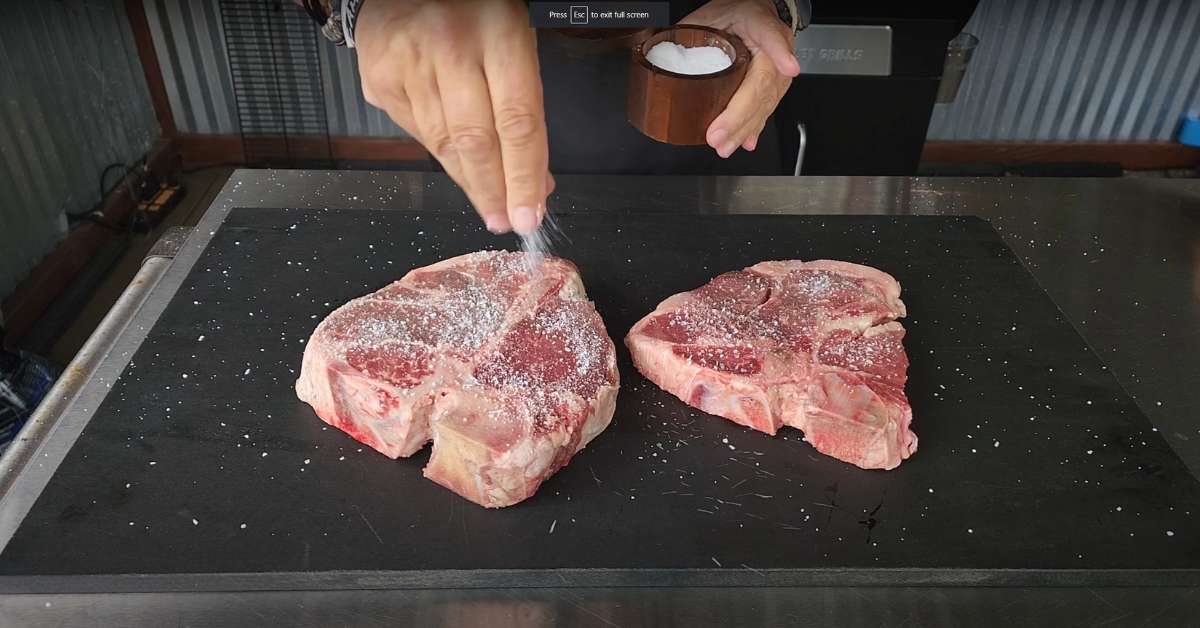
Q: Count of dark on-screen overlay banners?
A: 1